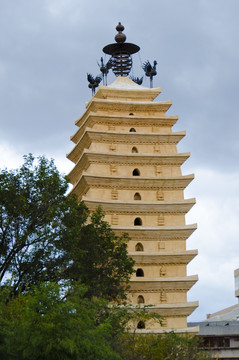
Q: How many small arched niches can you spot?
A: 10